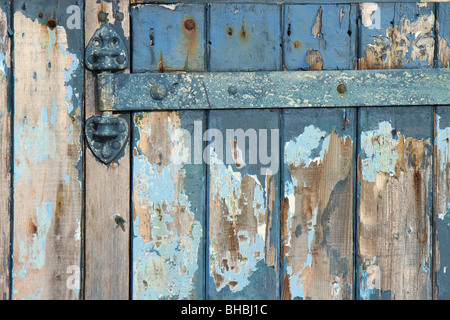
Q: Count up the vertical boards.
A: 8